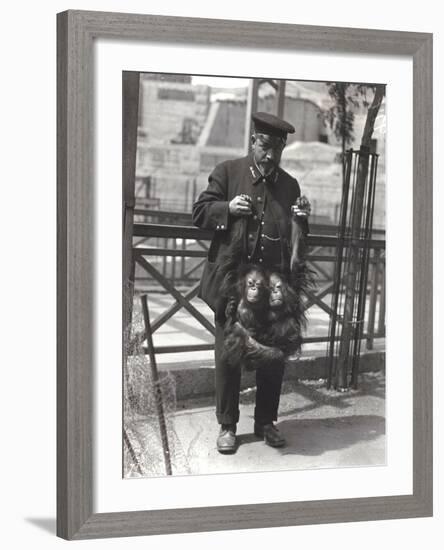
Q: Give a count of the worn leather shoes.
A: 2